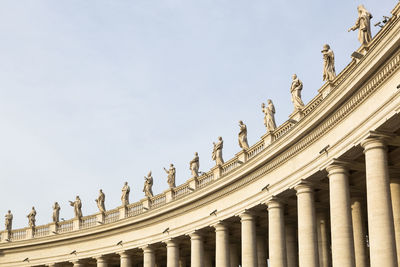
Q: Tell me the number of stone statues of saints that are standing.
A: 15